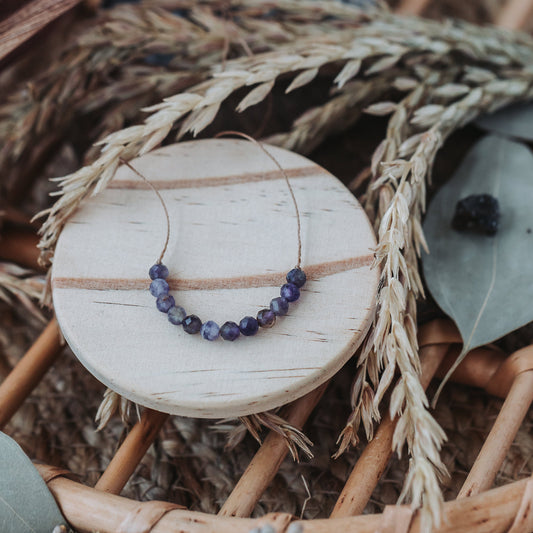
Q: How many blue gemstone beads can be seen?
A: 12